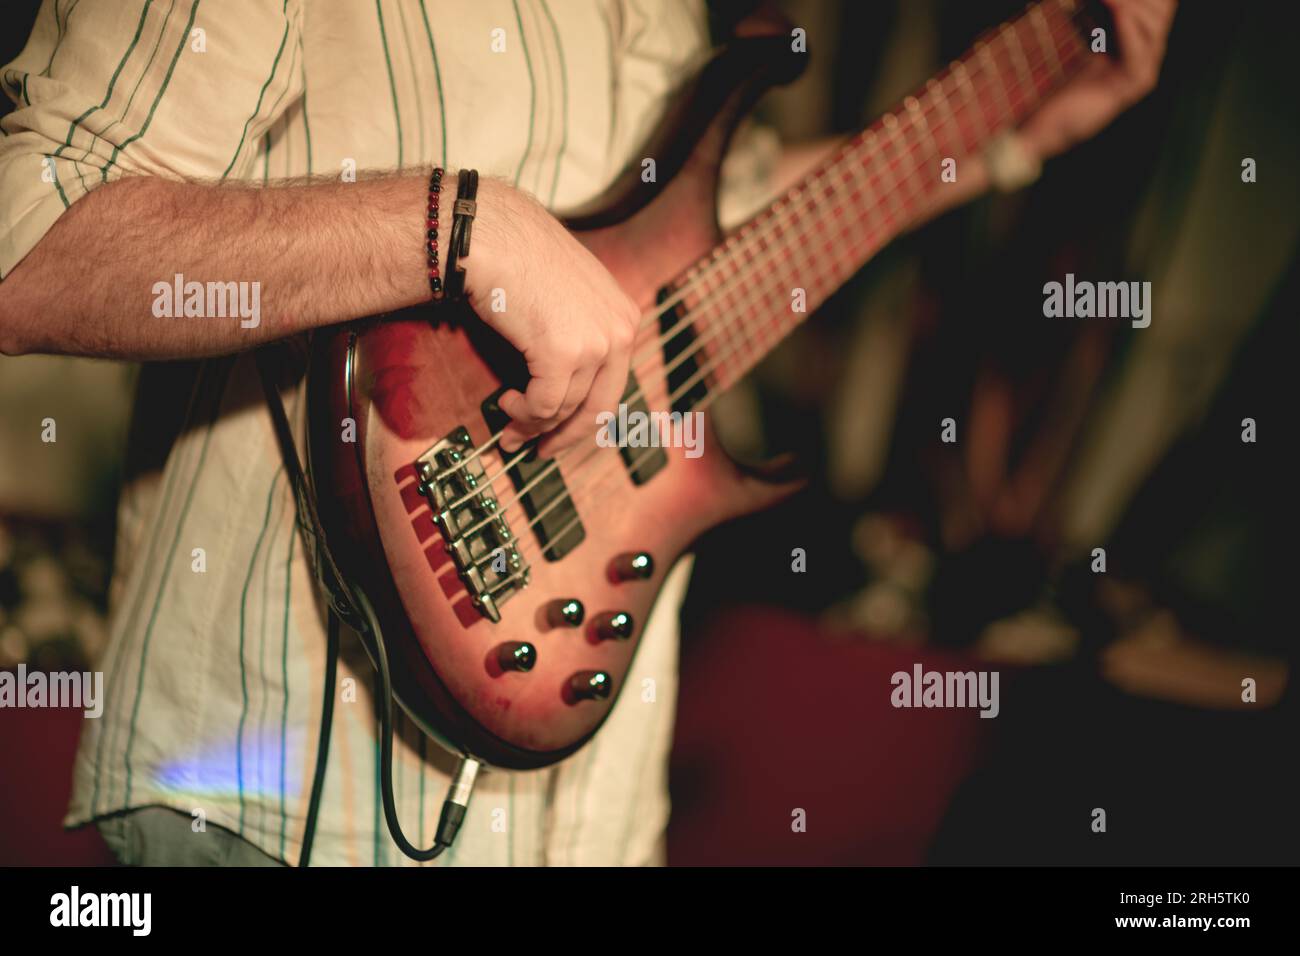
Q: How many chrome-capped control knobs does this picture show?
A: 5